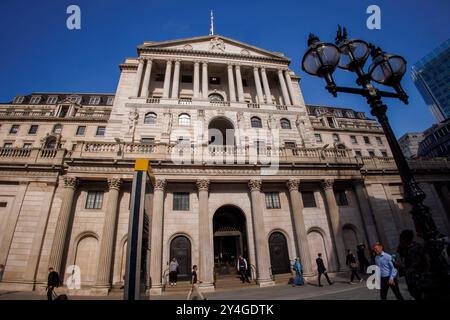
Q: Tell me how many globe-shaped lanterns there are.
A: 3